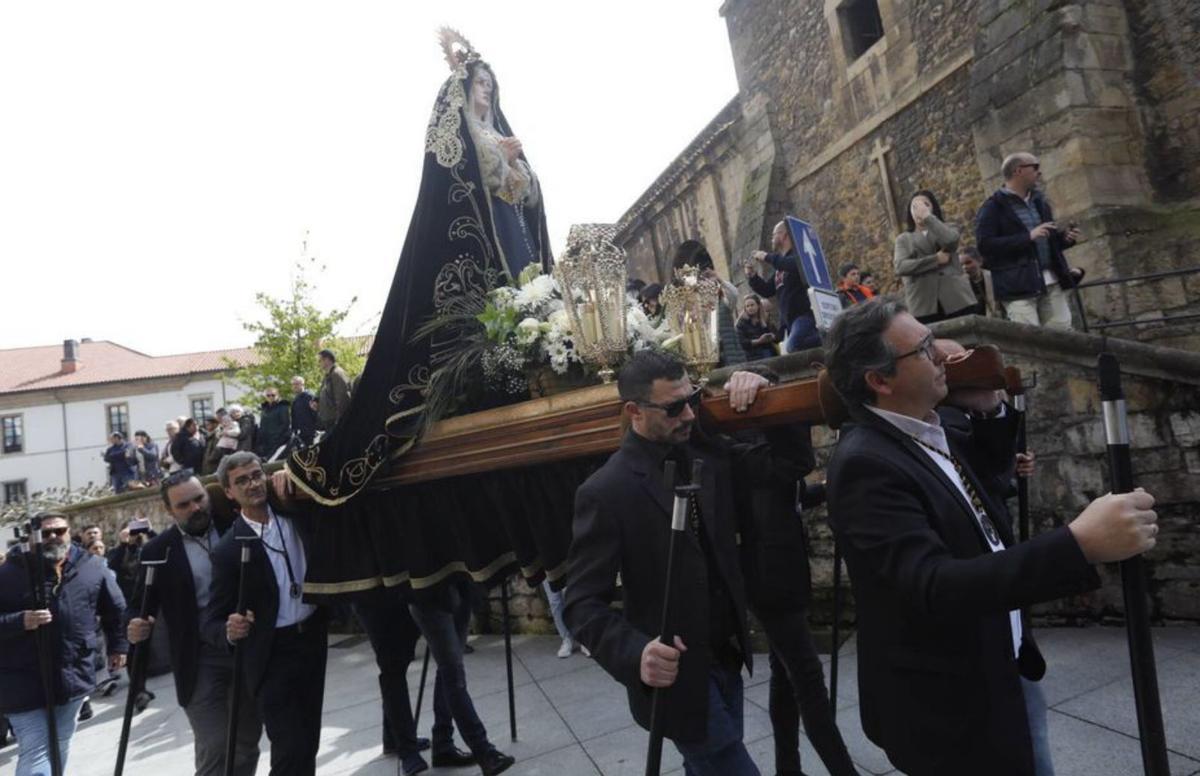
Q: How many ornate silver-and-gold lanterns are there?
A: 2